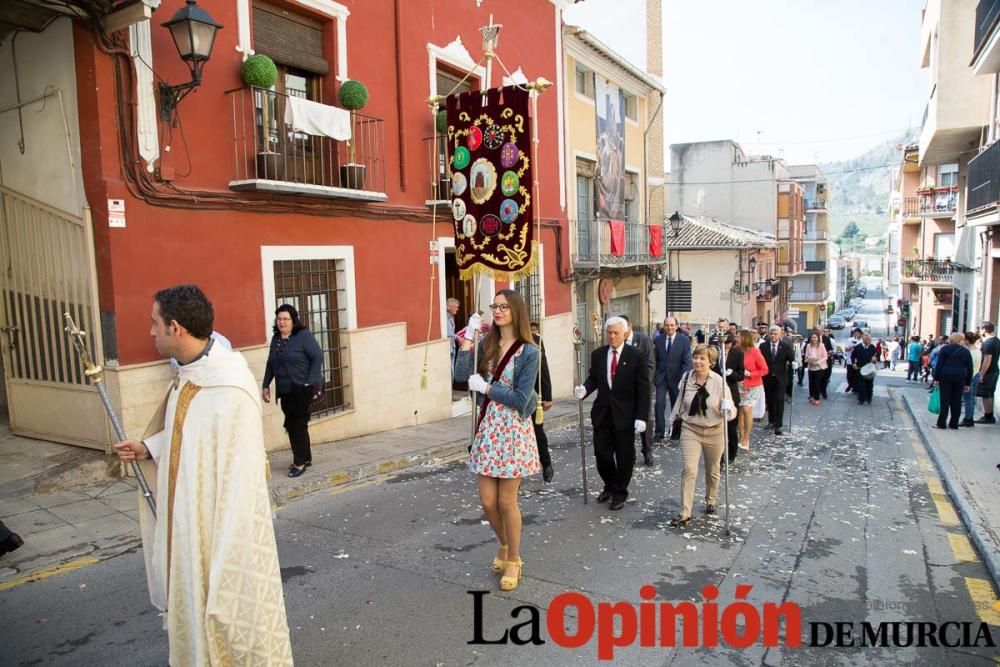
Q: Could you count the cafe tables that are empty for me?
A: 0